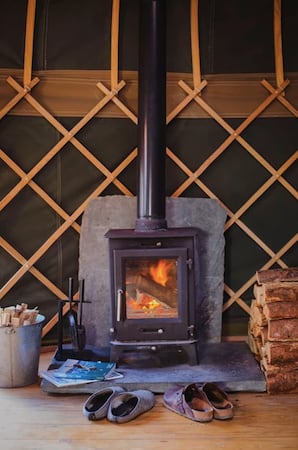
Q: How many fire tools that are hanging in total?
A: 2